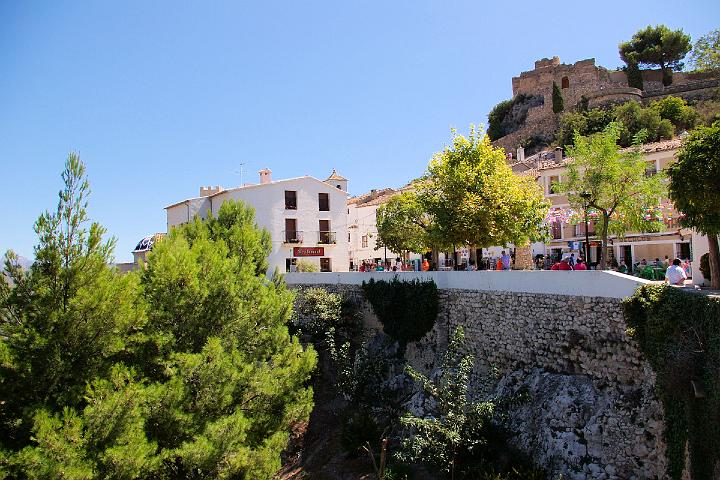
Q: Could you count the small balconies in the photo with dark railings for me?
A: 2